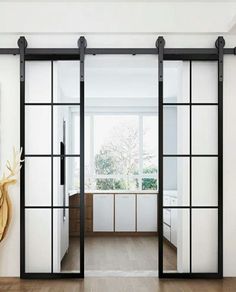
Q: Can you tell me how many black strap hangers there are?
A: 4